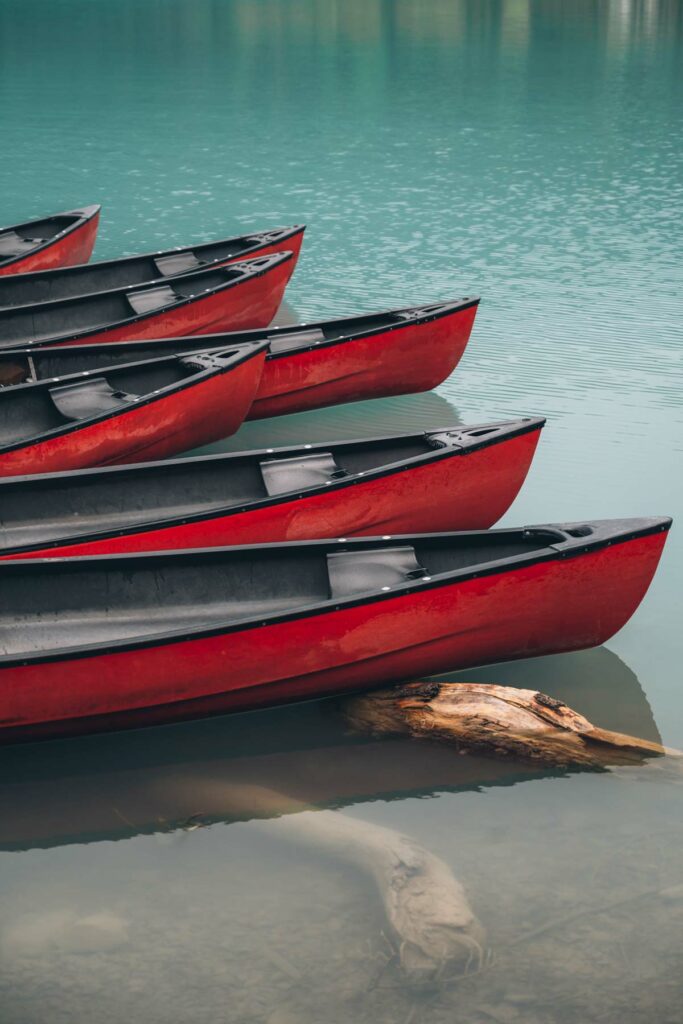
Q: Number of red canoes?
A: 7